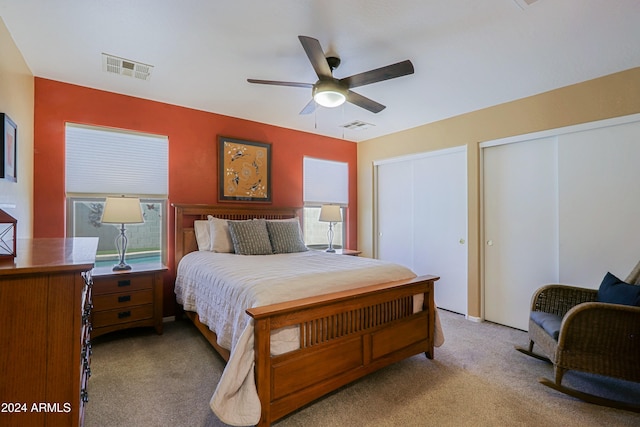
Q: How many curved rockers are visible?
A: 2